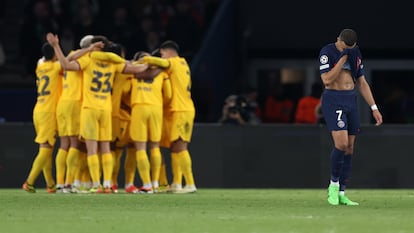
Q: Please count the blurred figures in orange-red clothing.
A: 2